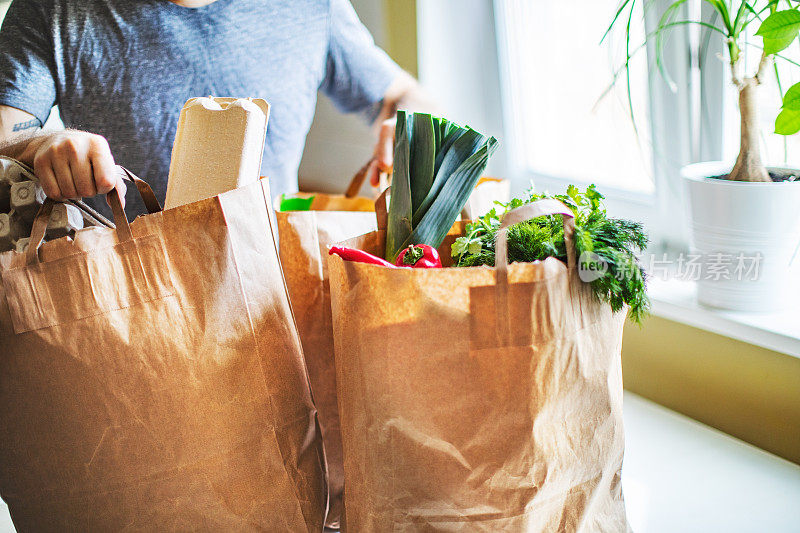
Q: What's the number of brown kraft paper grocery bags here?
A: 3